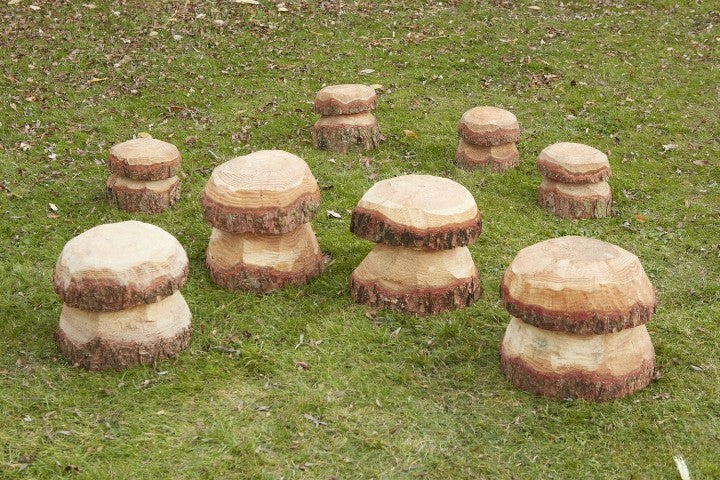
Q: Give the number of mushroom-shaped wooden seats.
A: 8